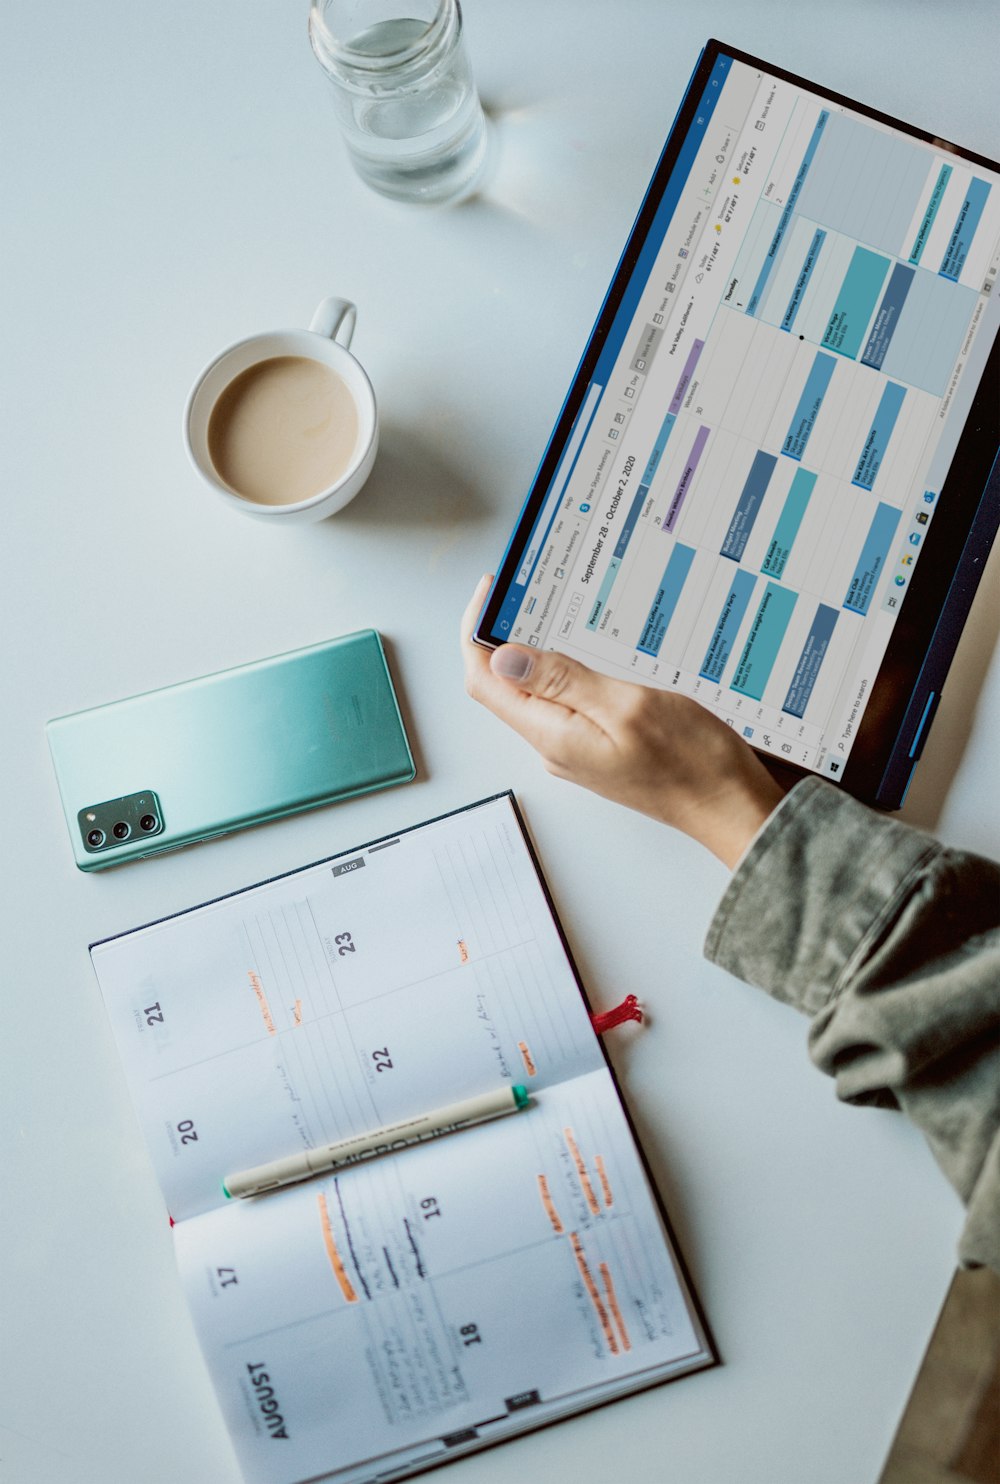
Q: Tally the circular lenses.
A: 3